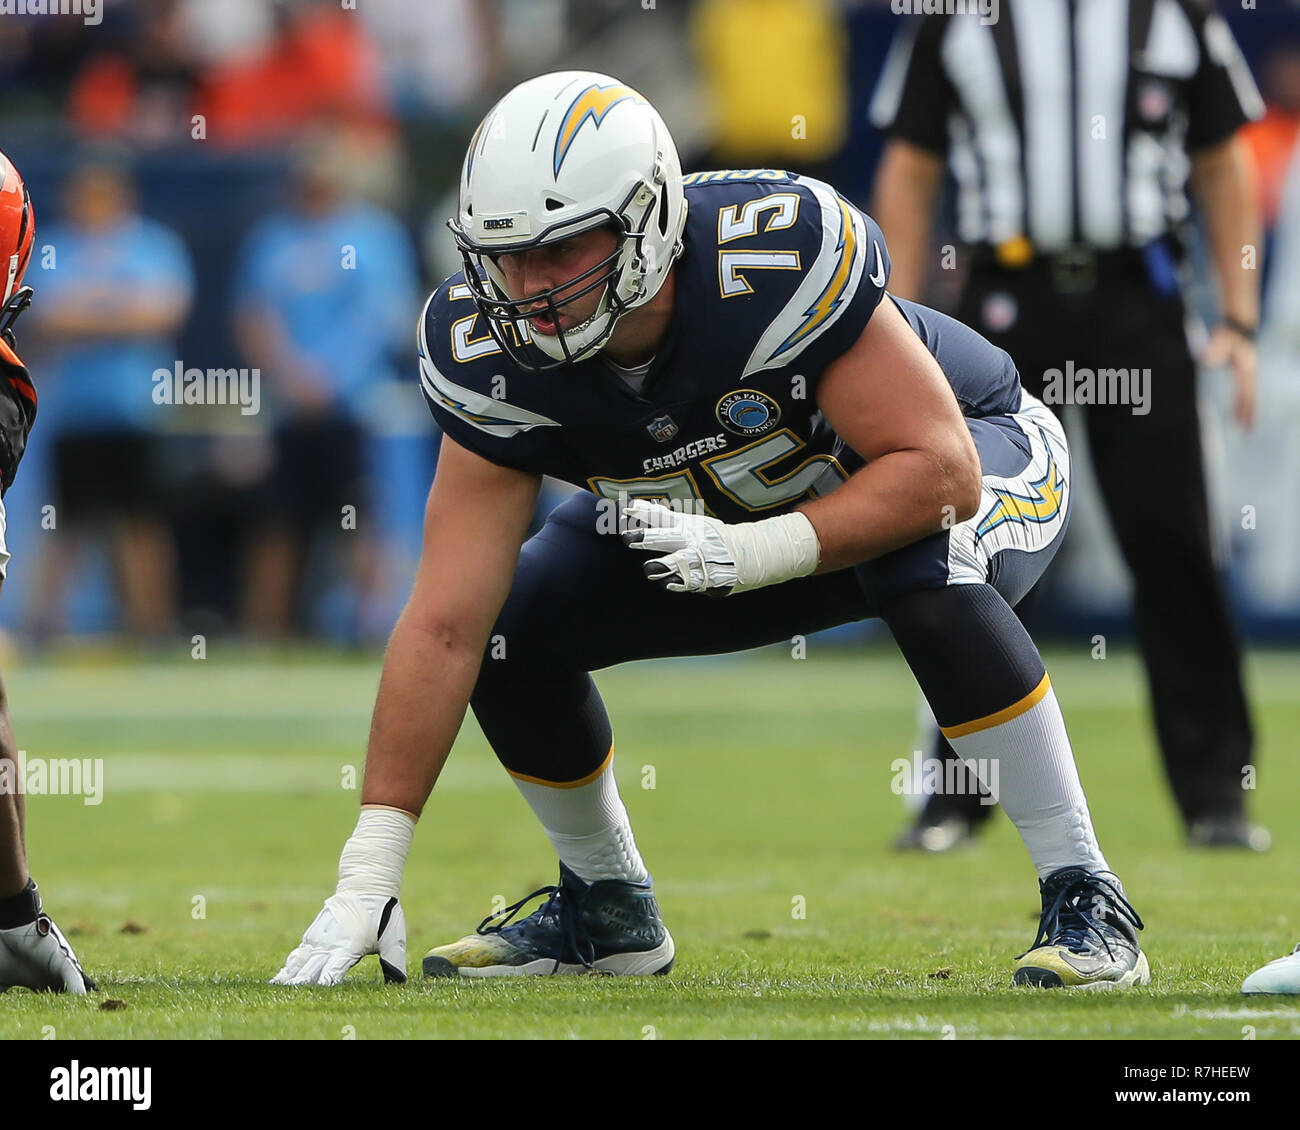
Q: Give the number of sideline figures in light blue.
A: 2